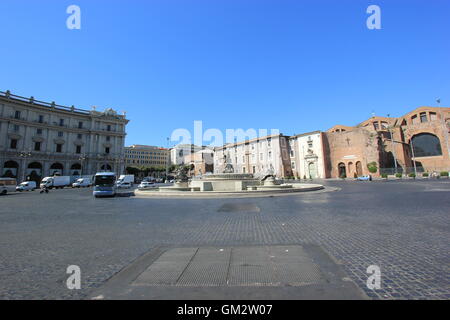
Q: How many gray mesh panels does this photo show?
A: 4